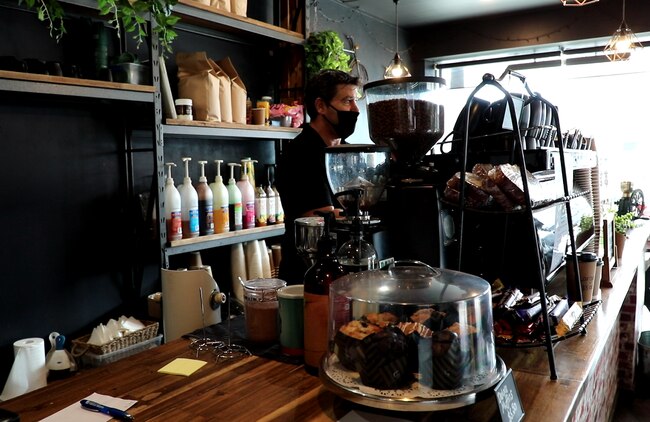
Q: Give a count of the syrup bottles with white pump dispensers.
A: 6